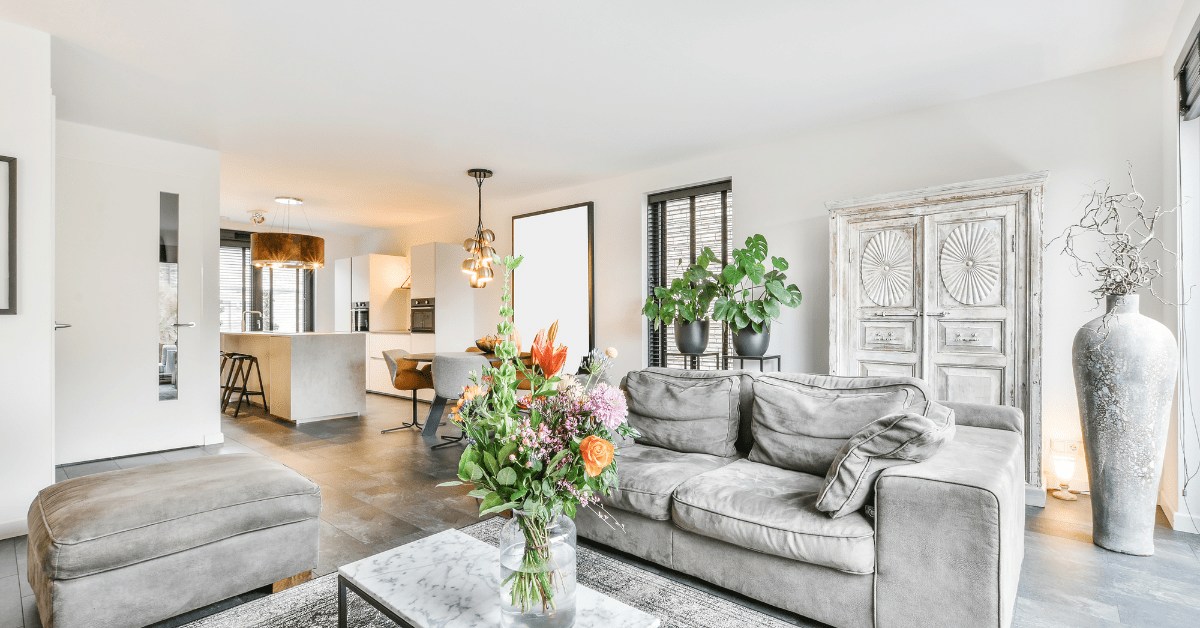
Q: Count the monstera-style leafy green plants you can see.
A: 2